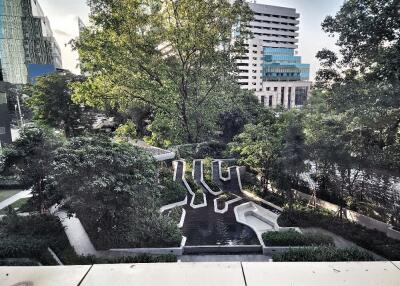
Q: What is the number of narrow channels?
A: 4